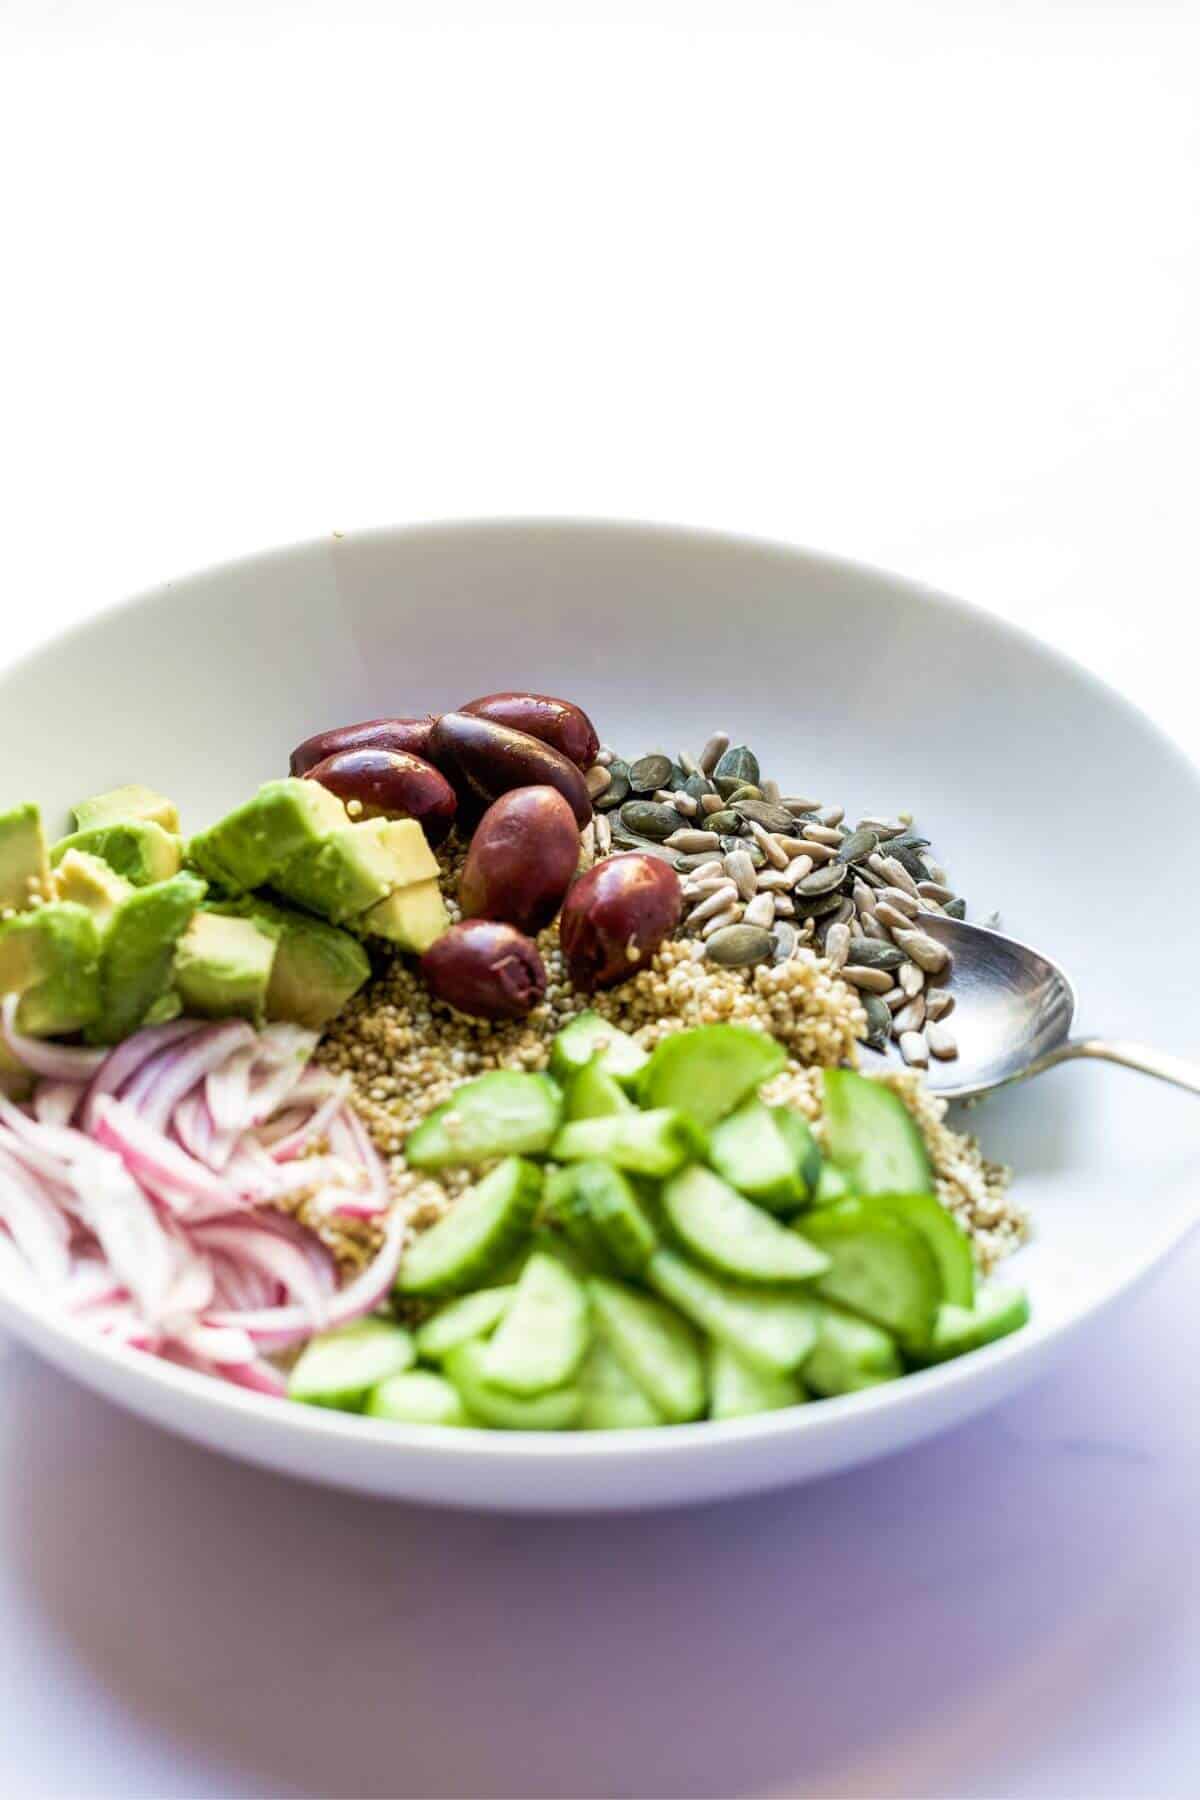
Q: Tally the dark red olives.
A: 7